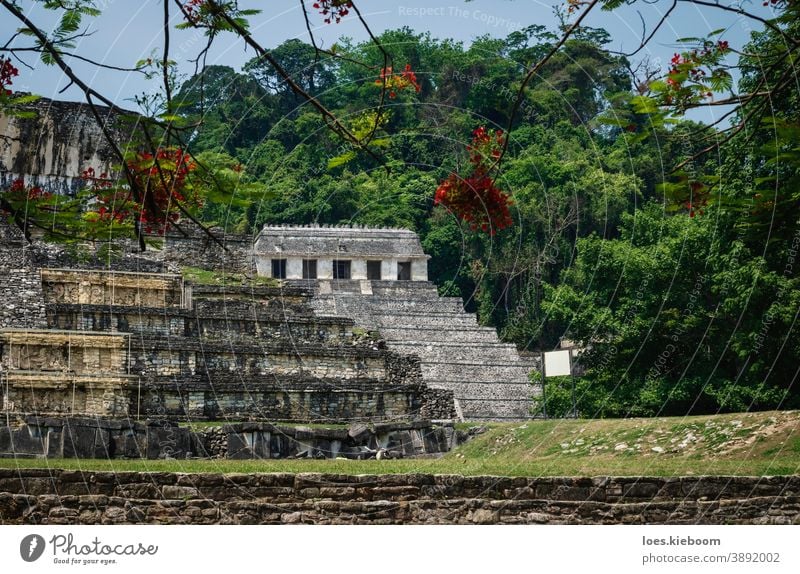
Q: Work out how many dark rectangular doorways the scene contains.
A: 5